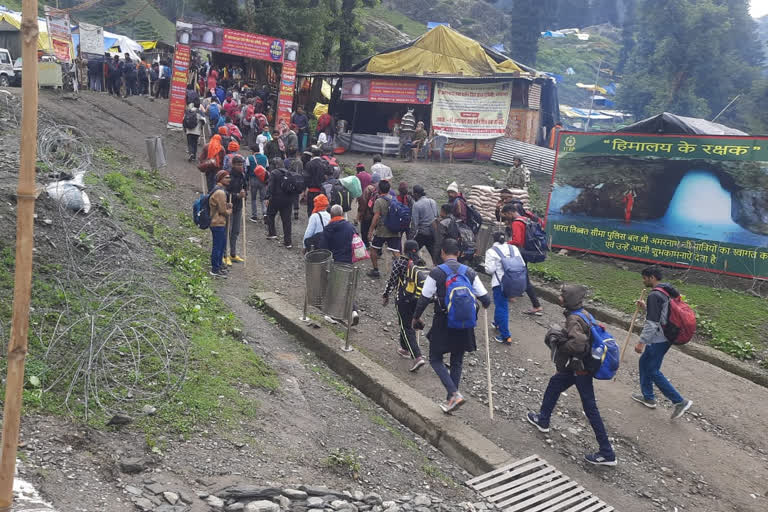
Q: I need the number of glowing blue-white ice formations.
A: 1